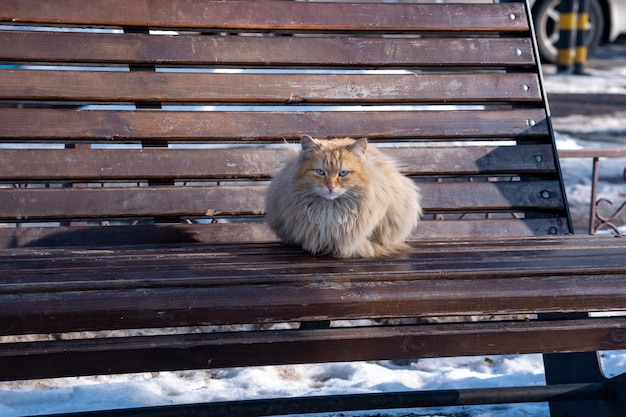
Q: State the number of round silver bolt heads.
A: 7